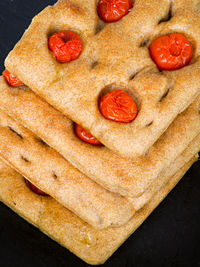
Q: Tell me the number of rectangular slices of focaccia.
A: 4